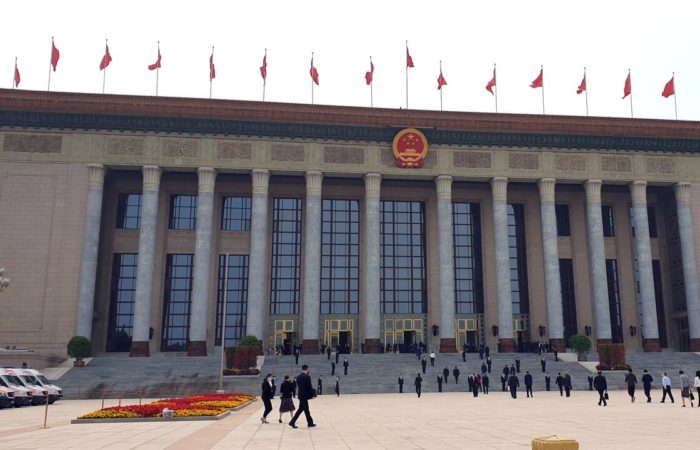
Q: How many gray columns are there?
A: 12